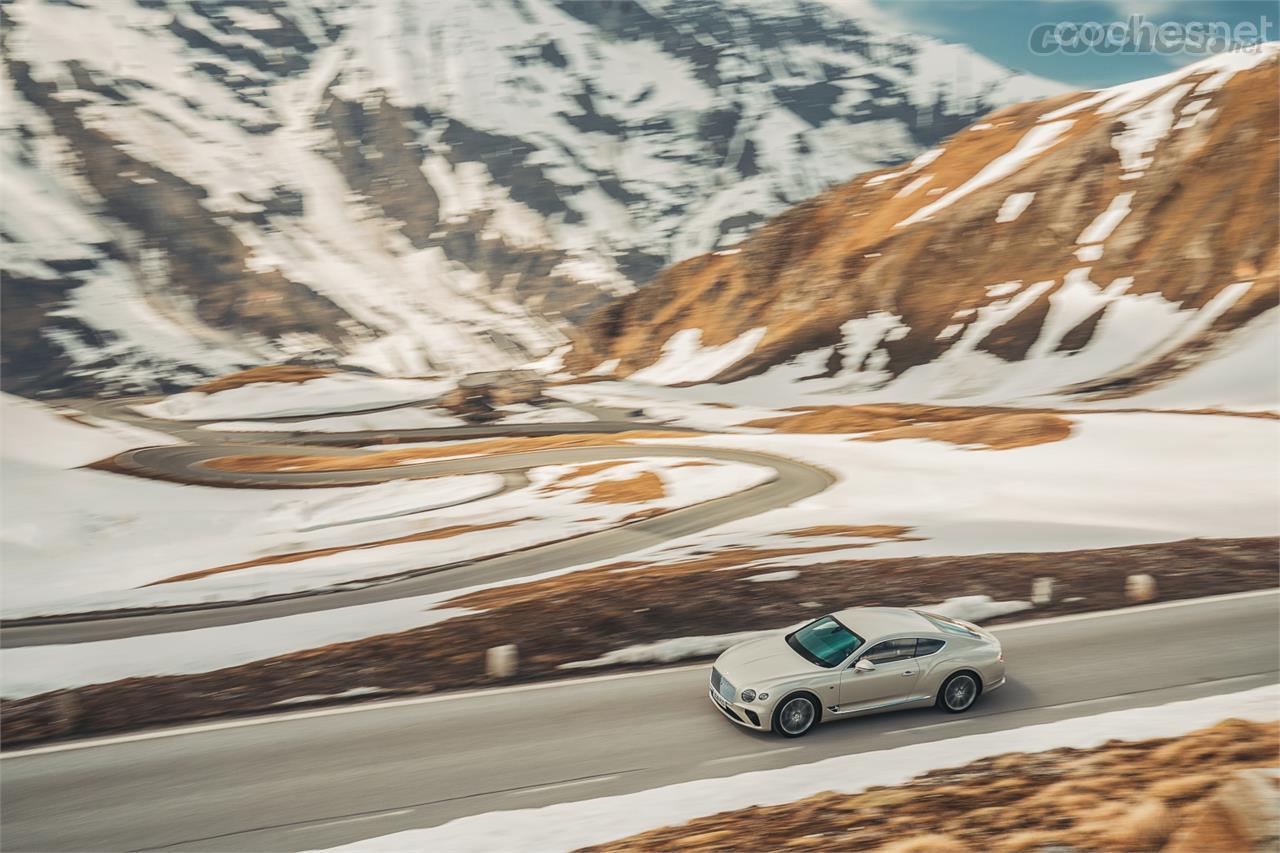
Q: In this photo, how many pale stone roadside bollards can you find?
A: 3